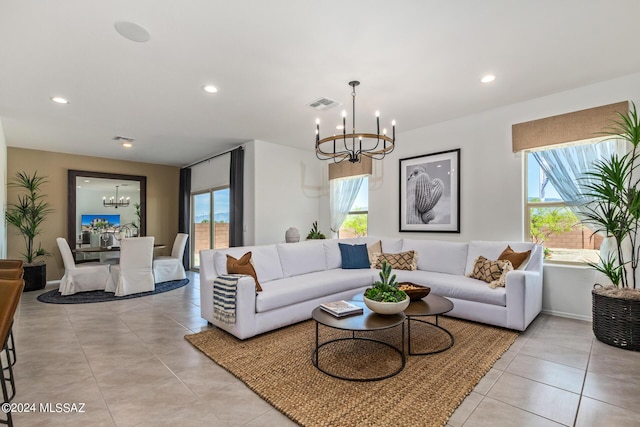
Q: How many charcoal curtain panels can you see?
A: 2